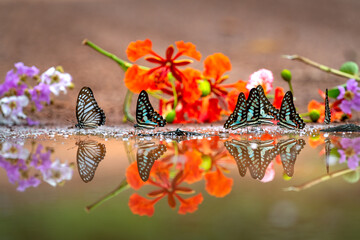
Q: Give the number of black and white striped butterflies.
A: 1